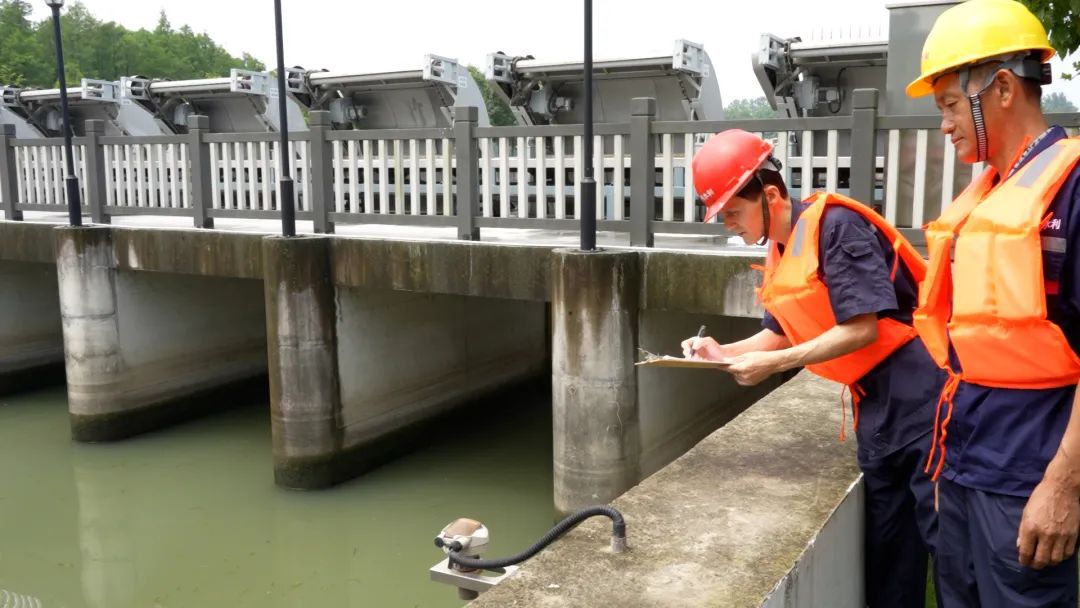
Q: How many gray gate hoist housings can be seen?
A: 5